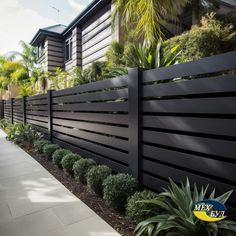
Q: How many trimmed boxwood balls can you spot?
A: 8